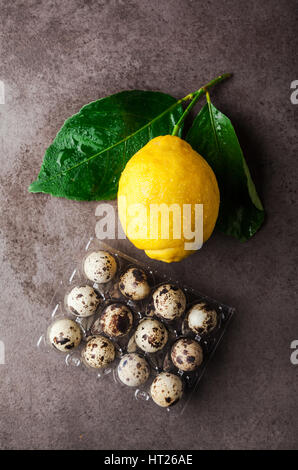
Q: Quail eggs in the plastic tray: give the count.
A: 12